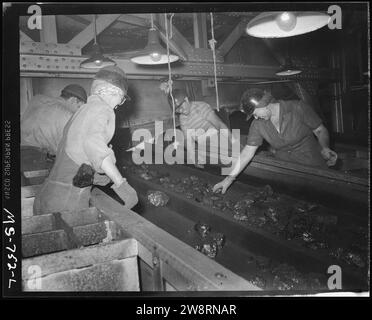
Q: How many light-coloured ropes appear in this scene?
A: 2